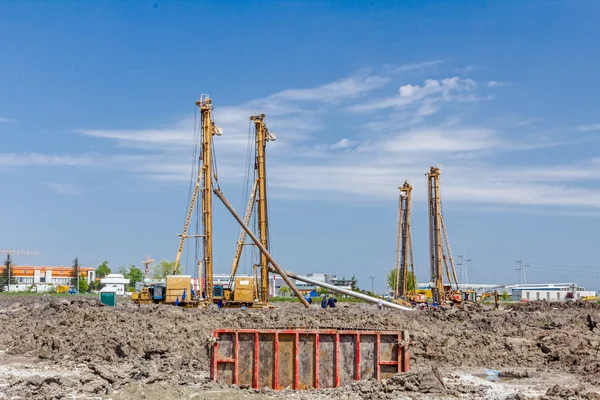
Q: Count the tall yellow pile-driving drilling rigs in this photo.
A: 4